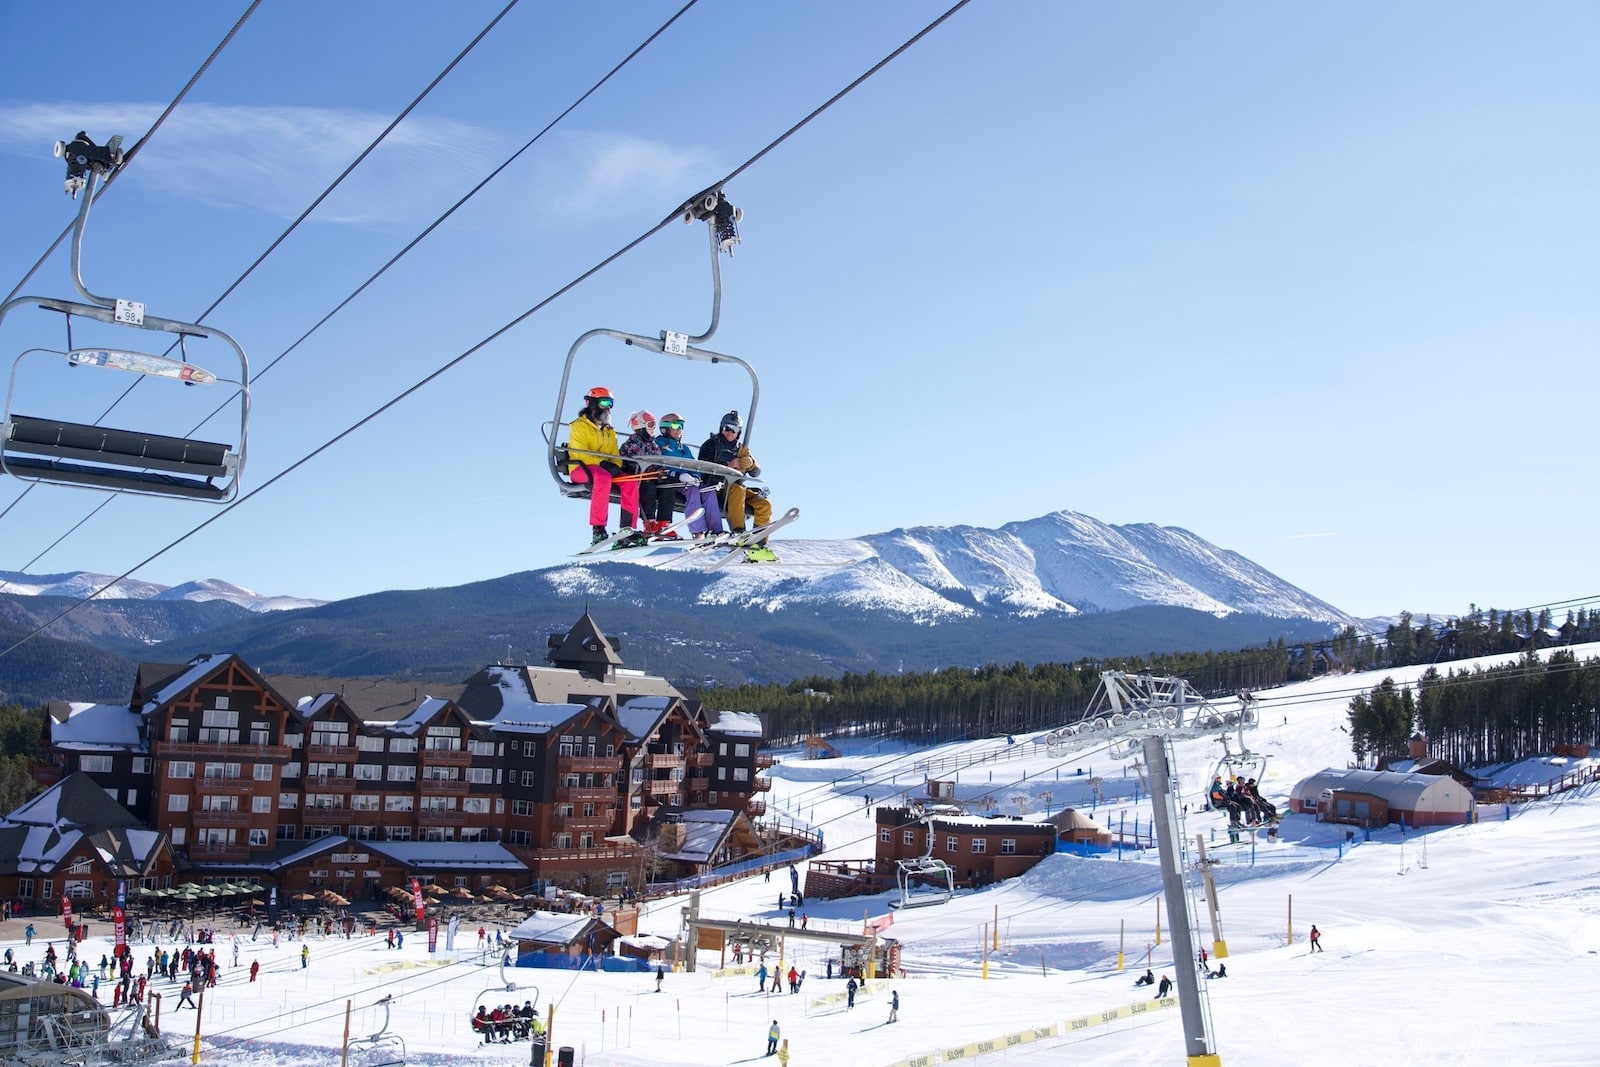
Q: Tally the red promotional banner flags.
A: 4